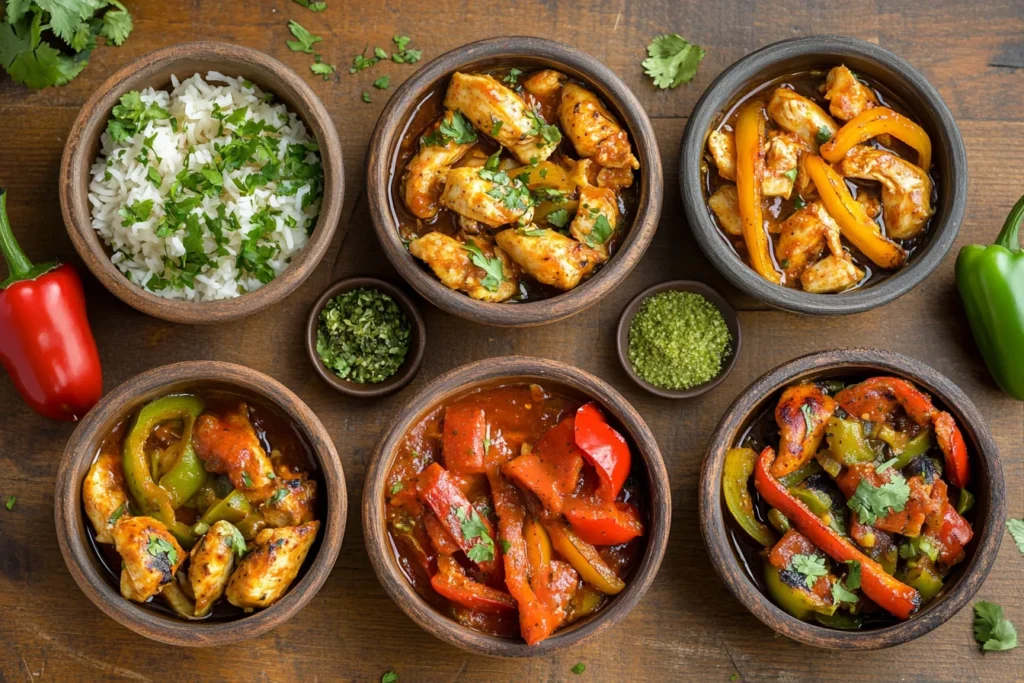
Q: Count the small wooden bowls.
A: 2